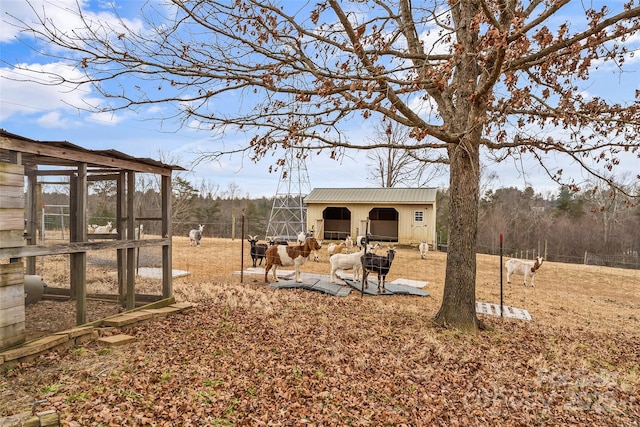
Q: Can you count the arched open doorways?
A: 2